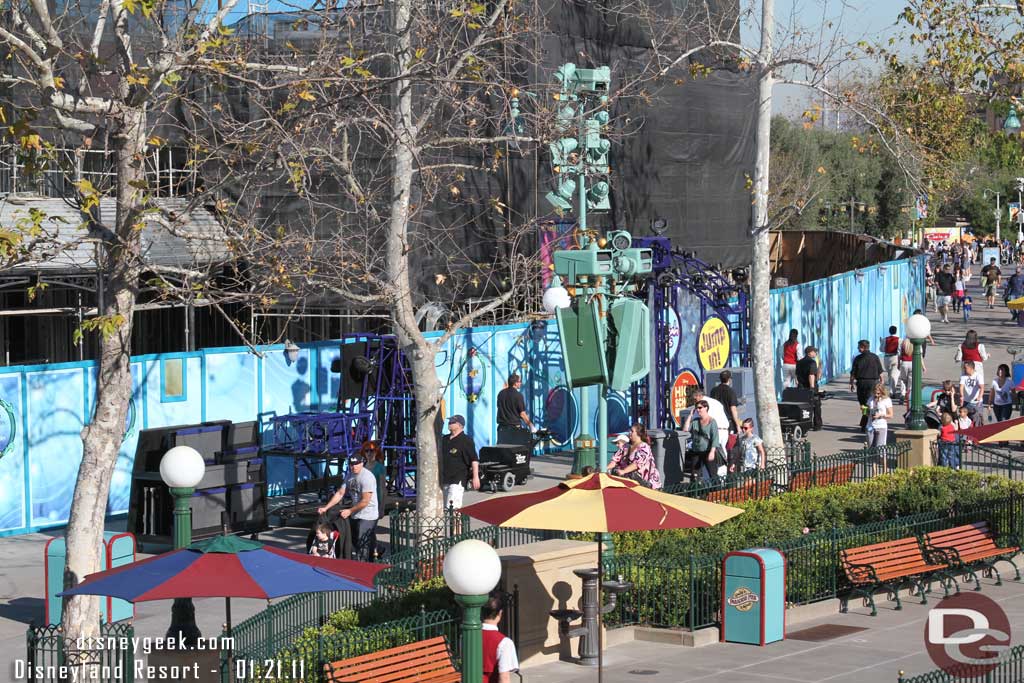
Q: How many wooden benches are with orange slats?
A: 5